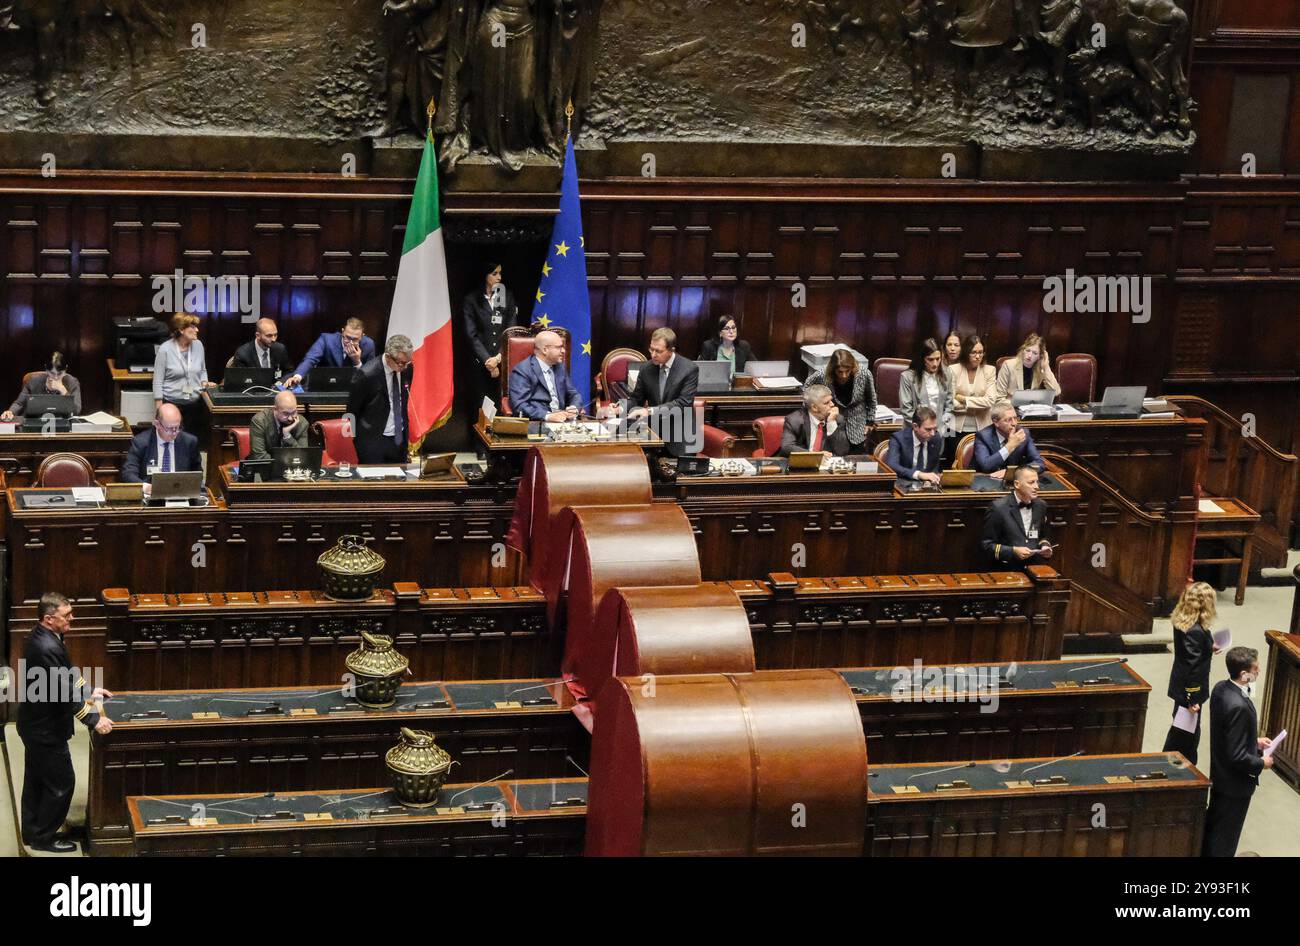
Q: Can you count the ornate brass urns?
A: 3